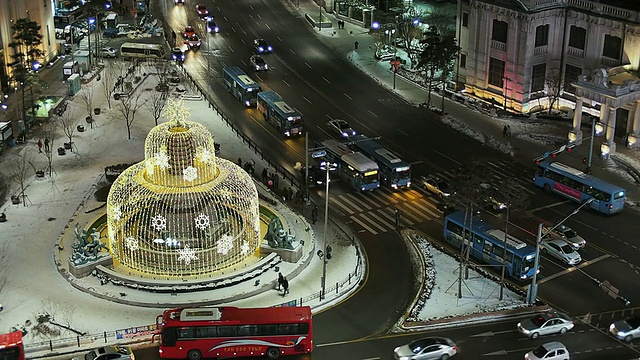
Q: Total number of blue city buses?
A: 6